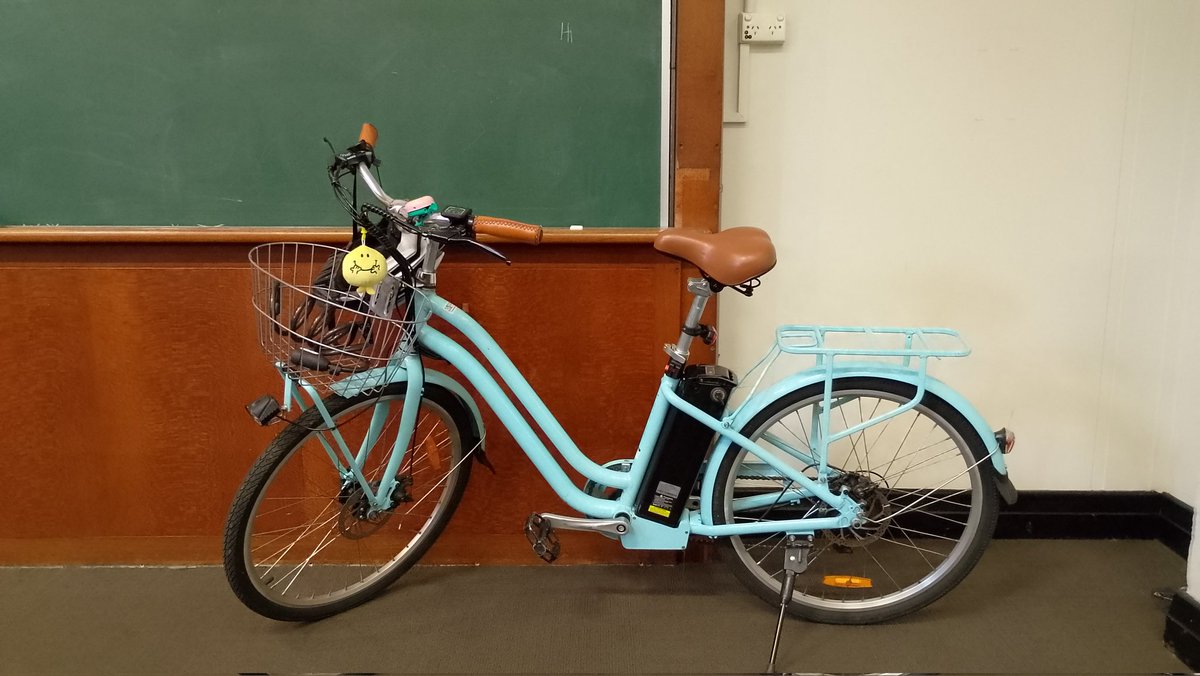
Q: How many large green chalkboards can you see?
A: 1